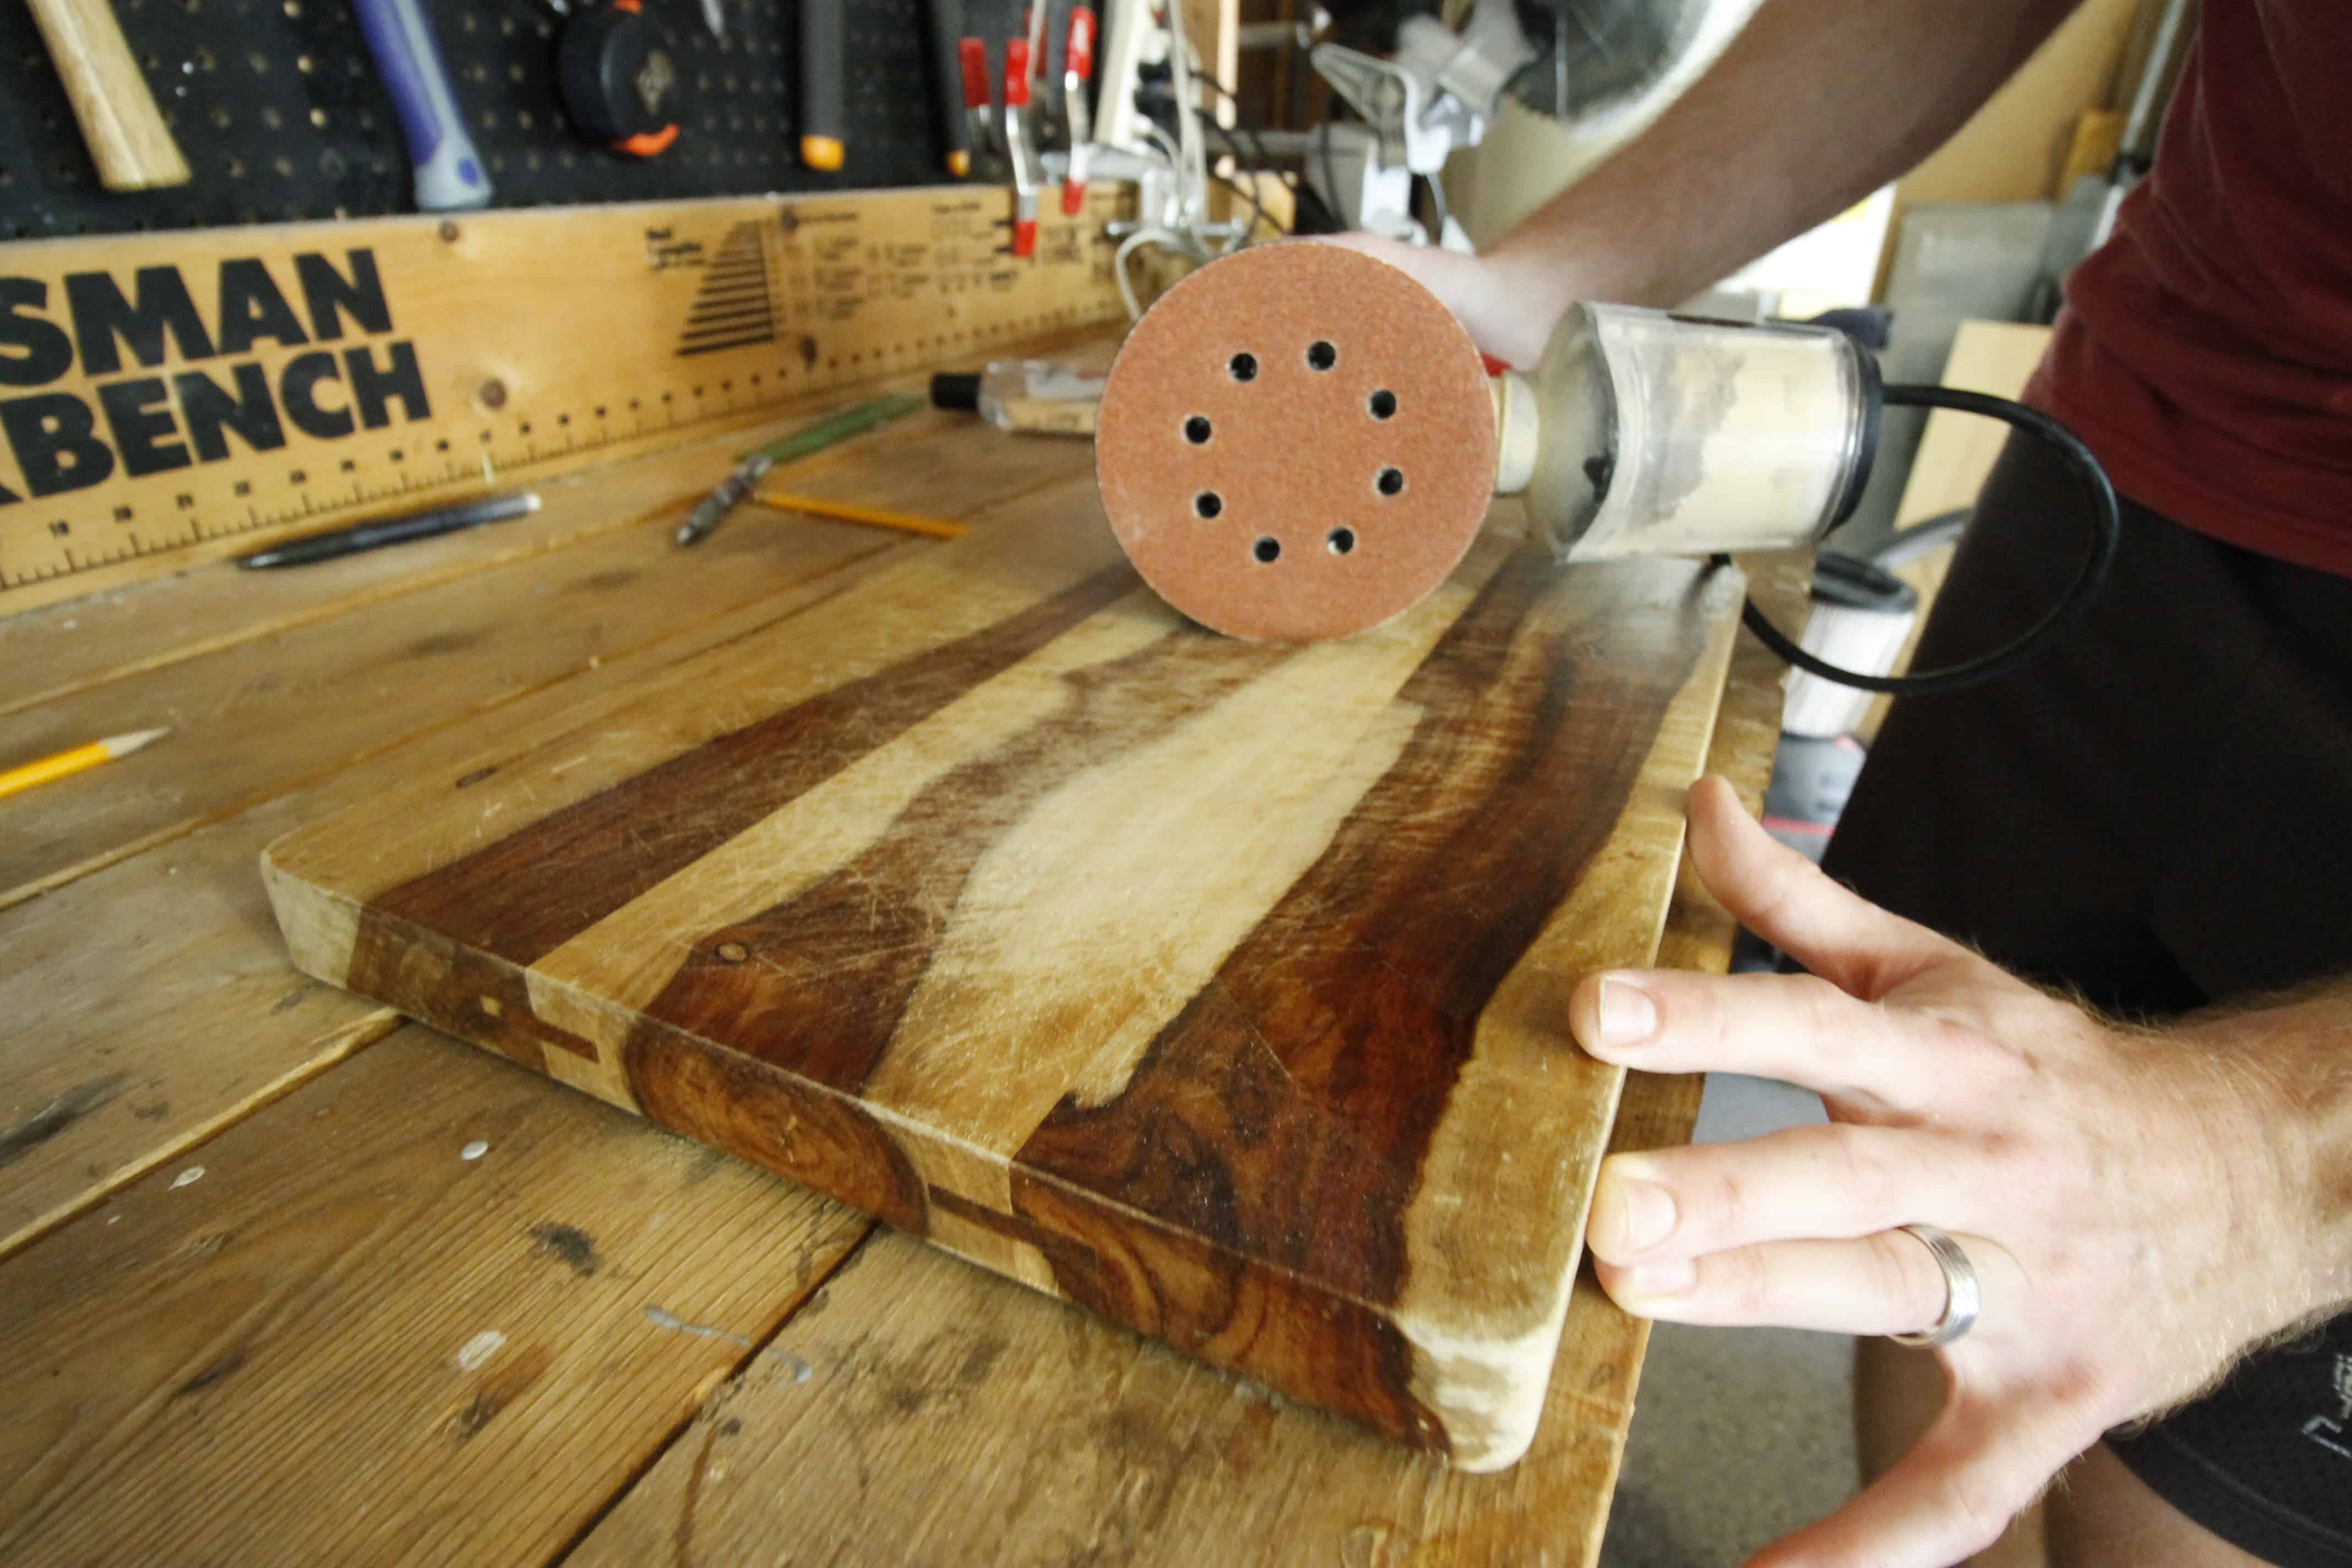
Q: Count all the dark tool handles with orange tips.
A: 2